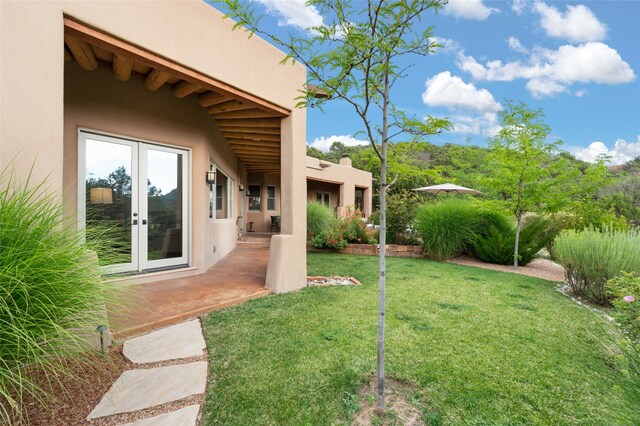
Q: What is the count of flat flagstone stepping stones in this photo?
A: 3